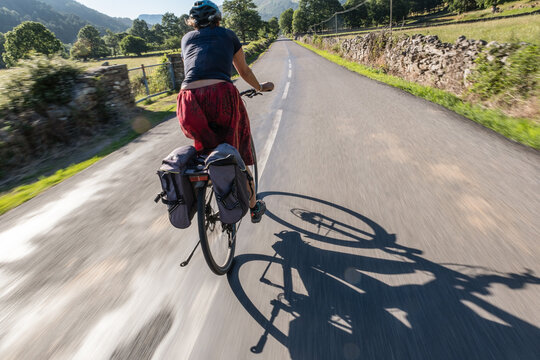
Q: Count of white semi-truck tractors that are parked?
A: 0